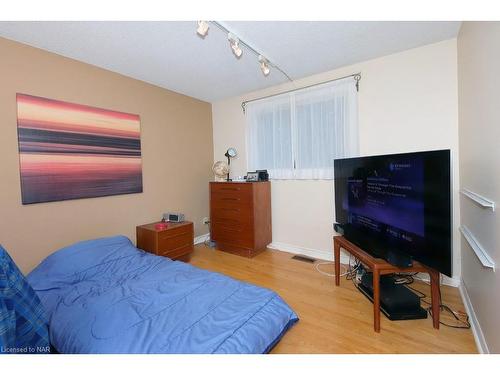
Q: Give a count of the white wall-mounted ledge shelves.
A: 2